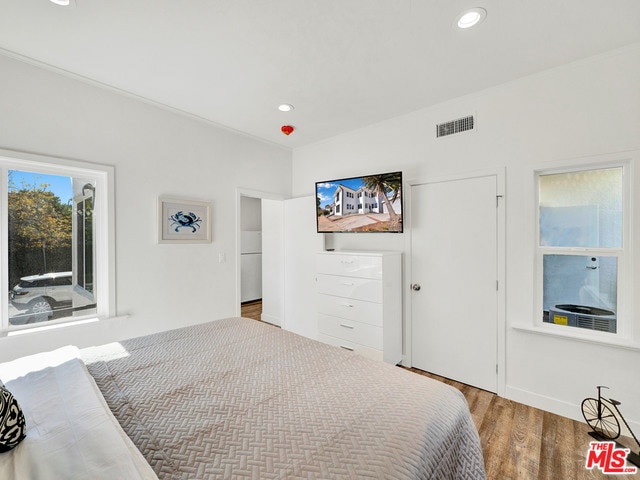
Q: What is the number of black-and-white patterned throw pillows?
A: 1